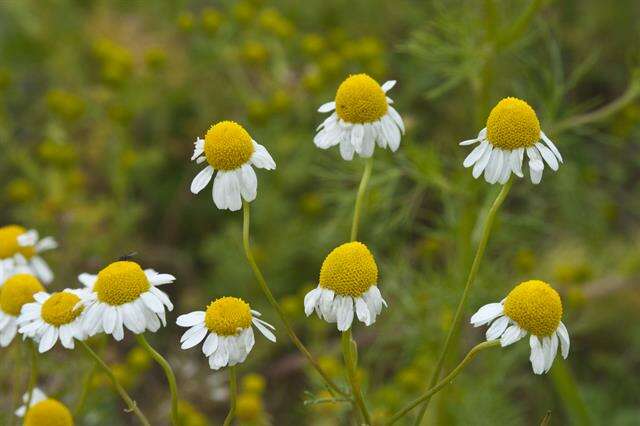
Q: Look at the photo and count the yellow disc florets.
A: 11